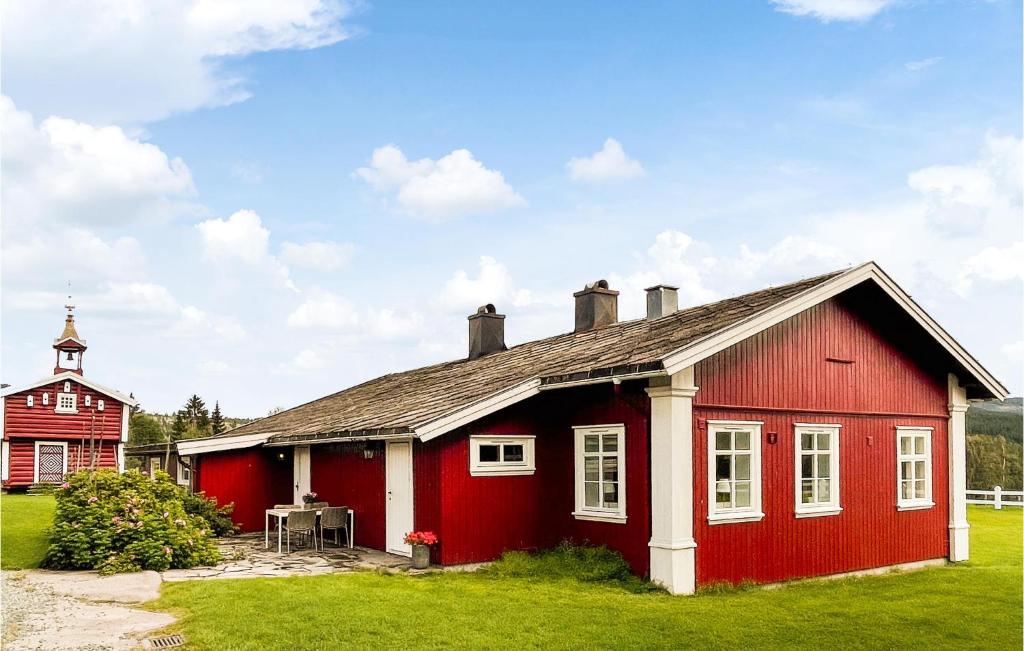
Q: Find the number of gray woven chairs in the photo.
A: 4